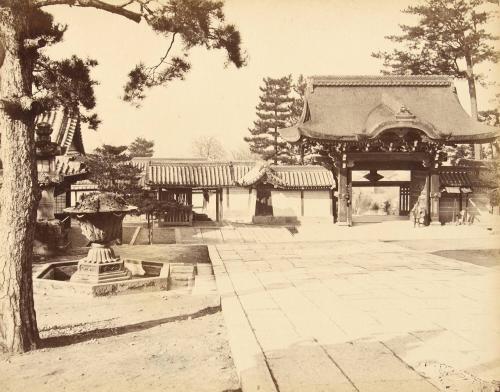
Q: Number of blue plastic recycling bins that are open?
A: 0